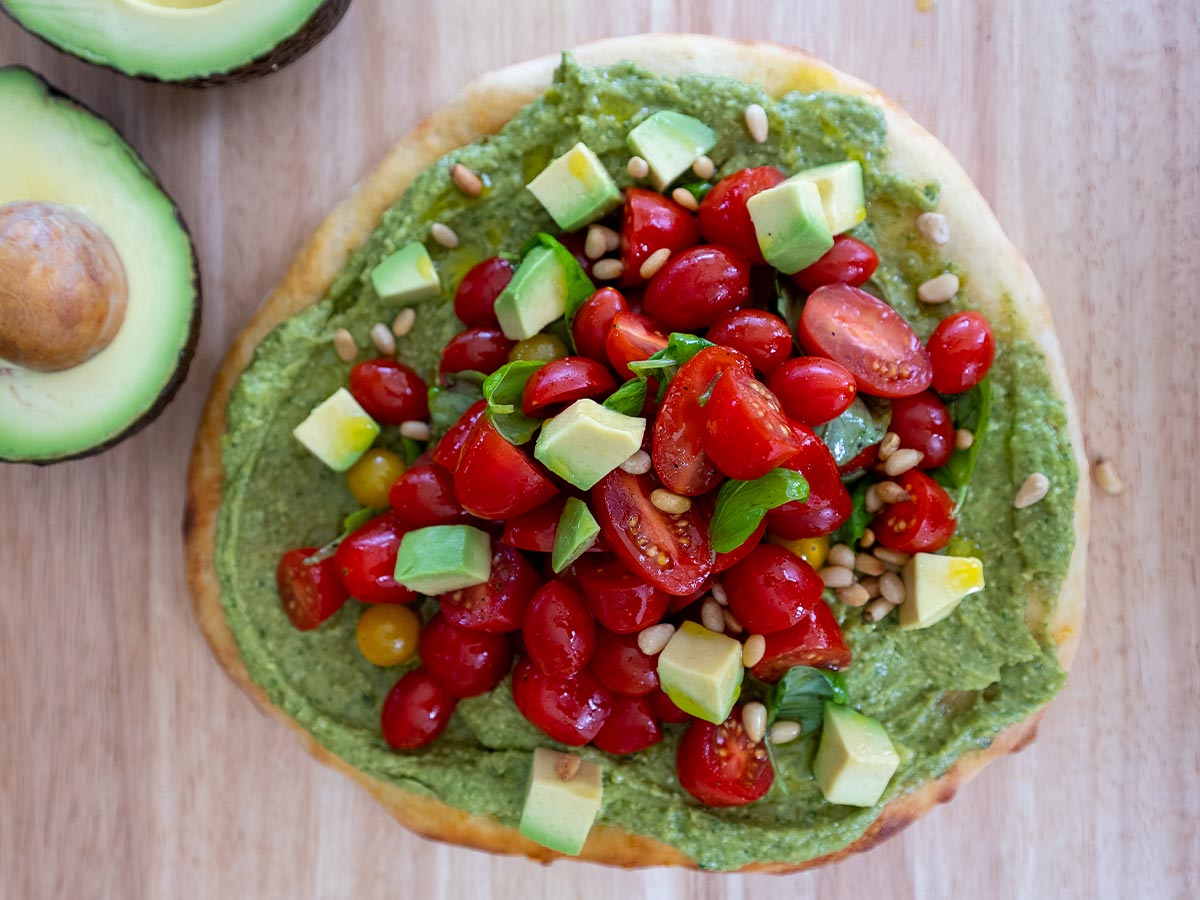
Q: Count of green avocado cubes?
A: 14